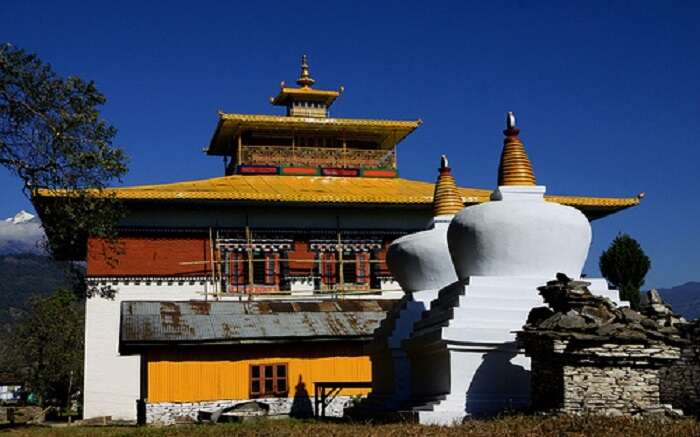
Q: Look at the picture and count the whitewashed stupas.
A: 2